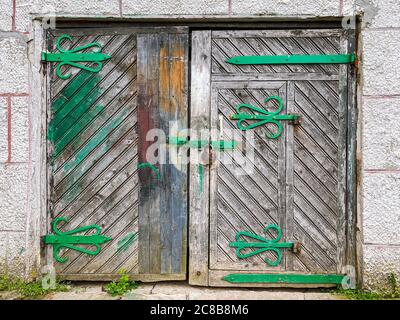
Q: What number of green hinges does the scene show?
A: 6